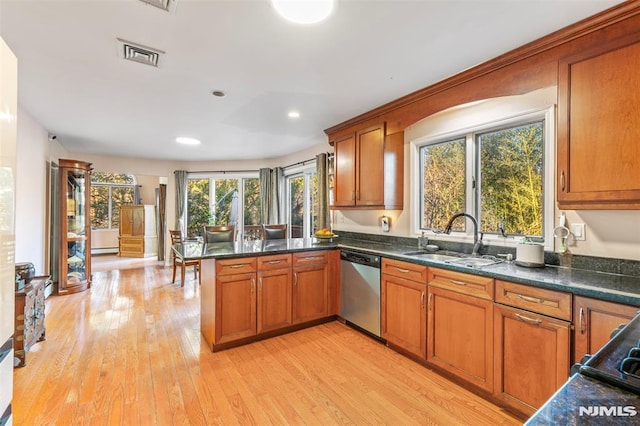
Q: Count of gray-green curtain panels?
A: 4